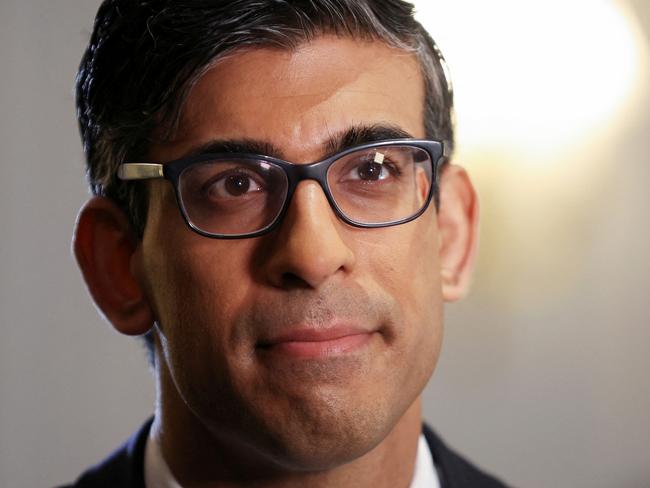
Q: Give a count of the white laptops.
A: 0